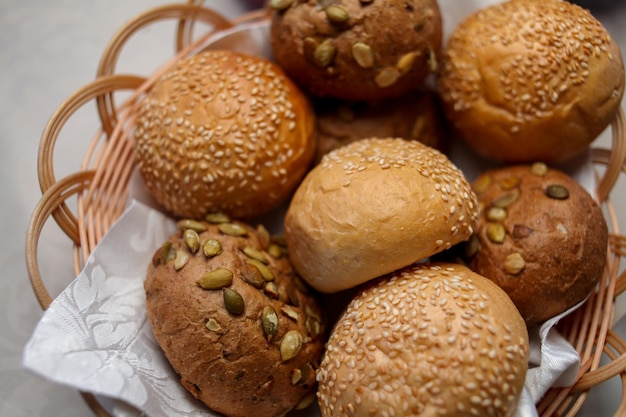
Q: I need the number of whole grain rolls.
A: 4